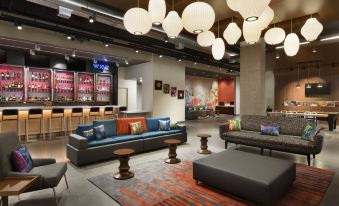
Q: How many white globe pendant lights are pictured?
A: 13